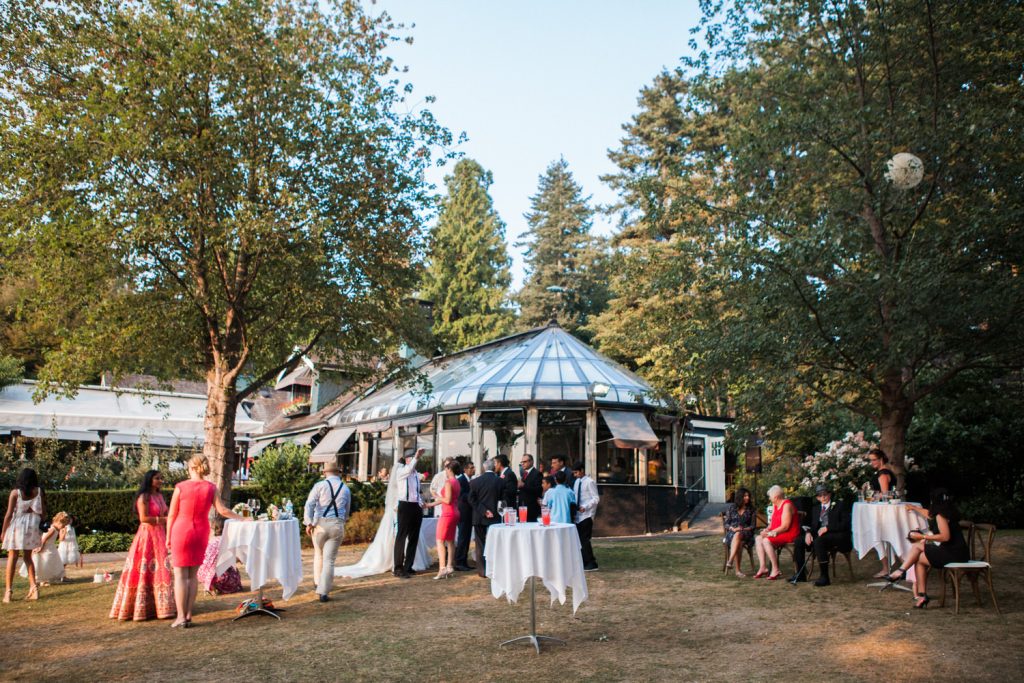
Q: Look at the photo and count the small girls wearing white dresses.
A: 2